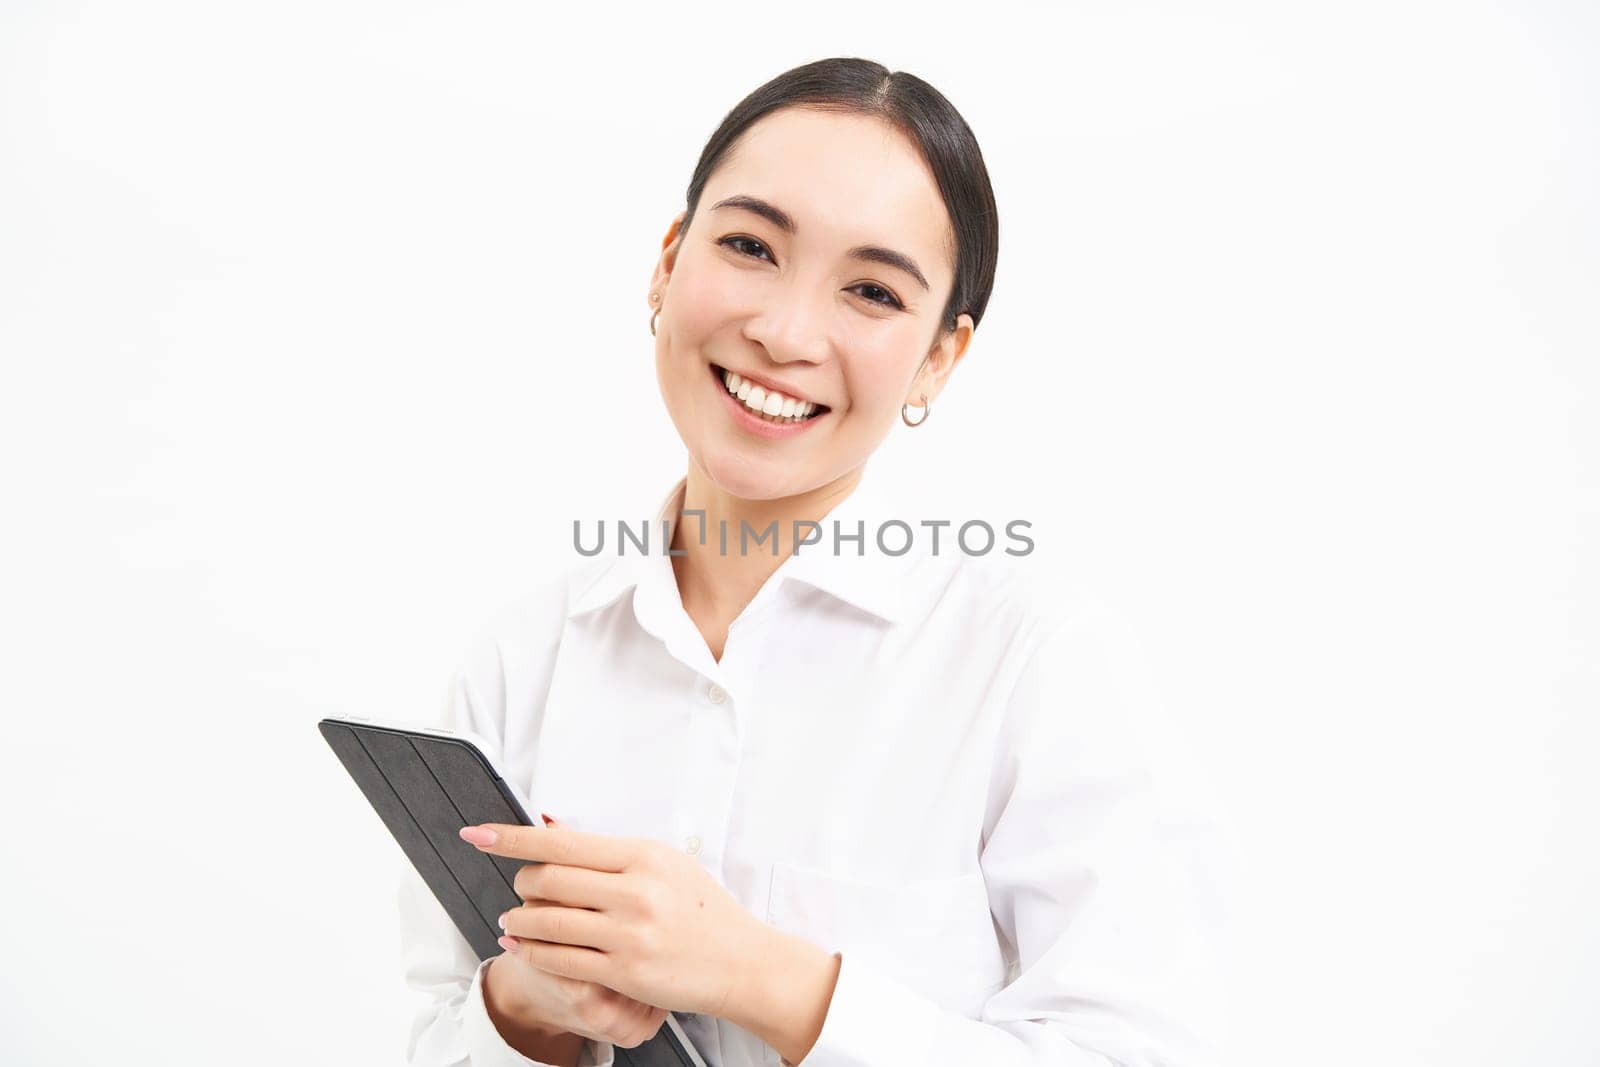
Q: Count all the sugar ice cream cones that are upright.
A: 0